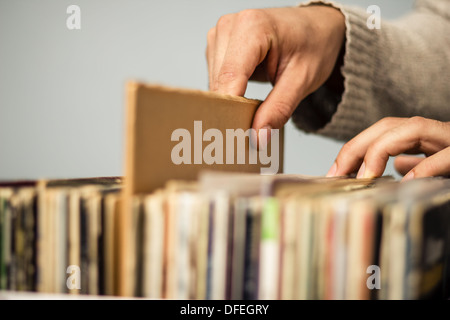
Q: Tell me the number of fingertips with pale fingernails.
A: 4